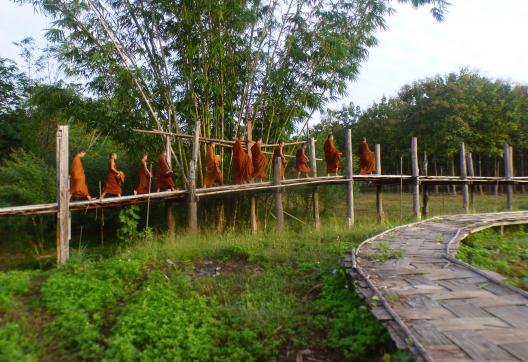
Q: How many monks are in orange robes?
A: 11